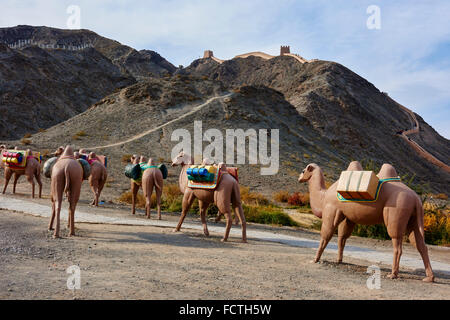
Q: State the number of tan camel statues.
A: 6